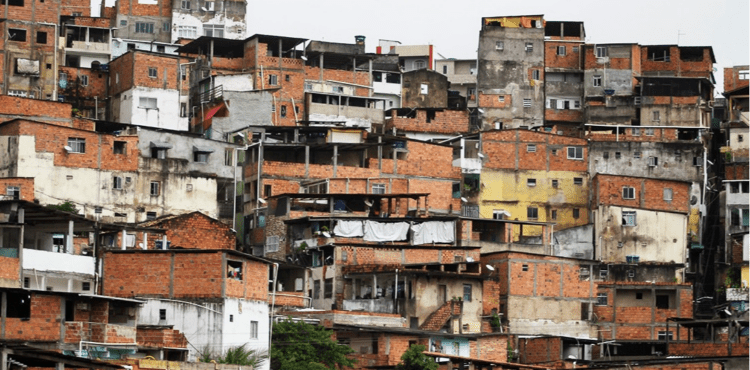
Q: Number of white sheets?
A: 3